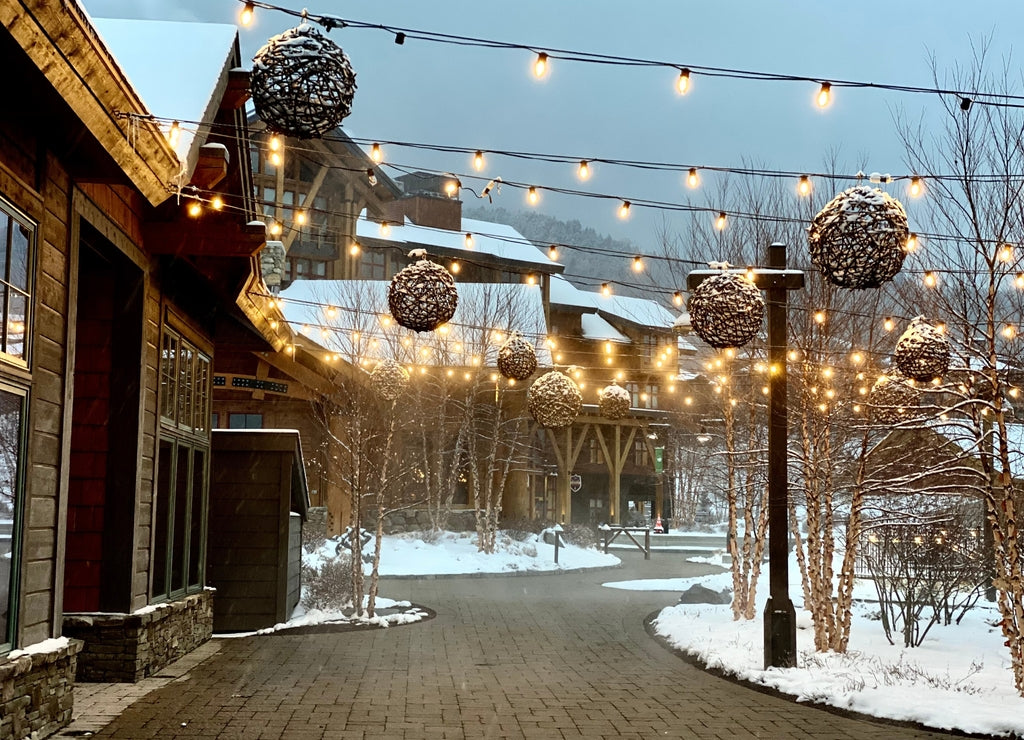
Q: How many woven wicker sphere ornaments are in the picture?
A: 10